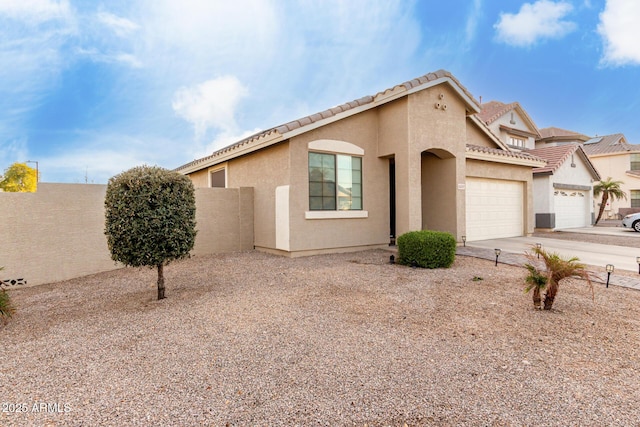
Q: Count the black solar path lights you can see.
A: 5